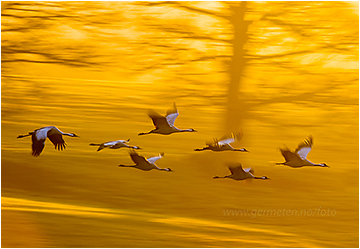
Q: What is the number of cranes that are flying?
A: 7